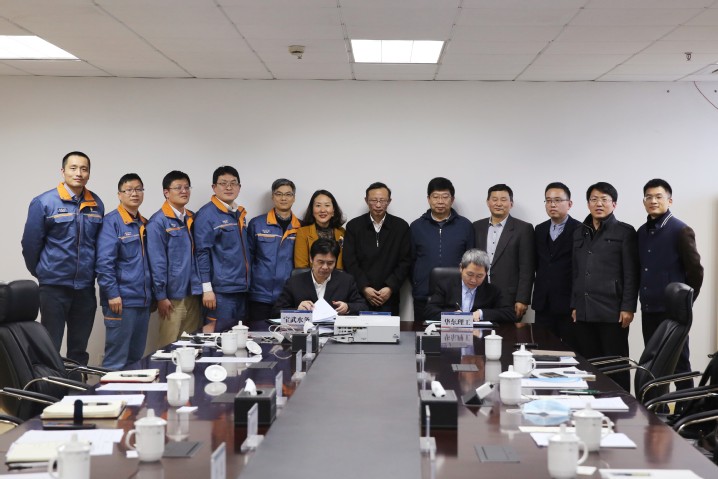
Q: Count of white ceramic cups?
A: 11